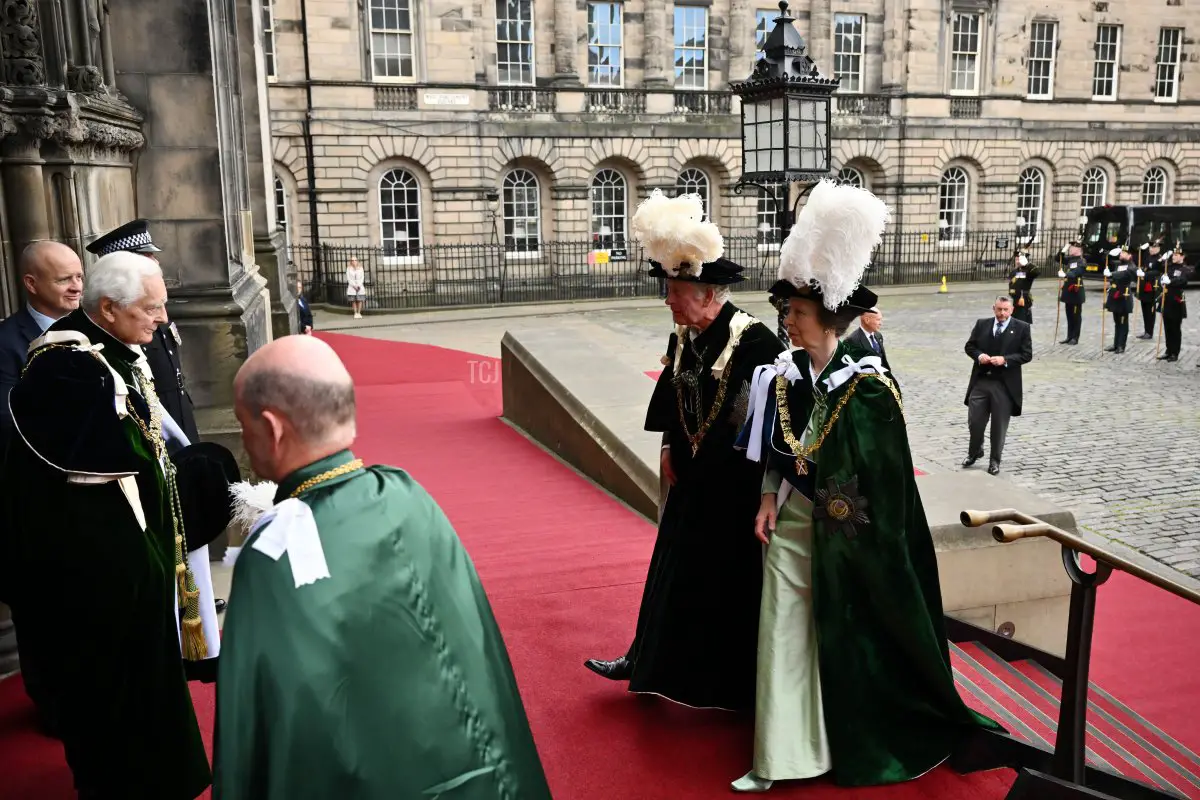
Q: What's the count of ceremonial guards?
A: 5